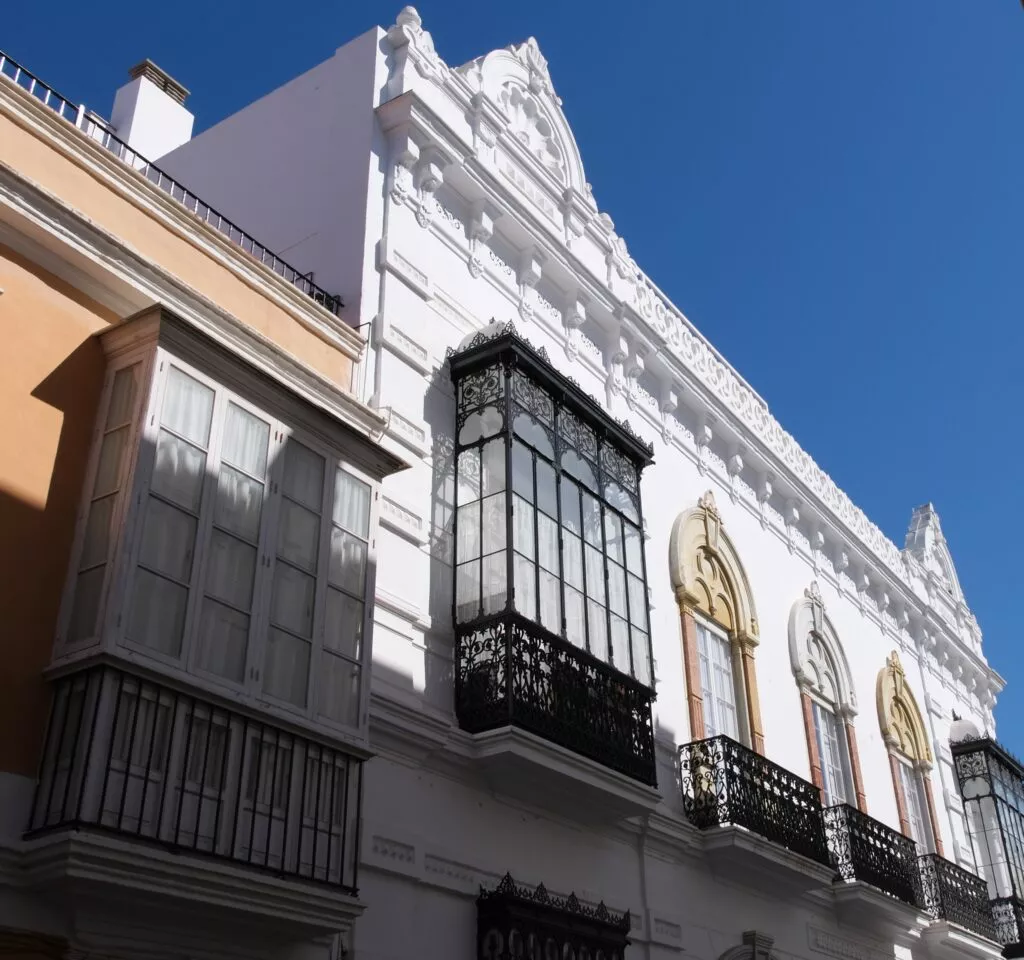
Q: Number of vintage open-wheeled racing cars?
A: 0